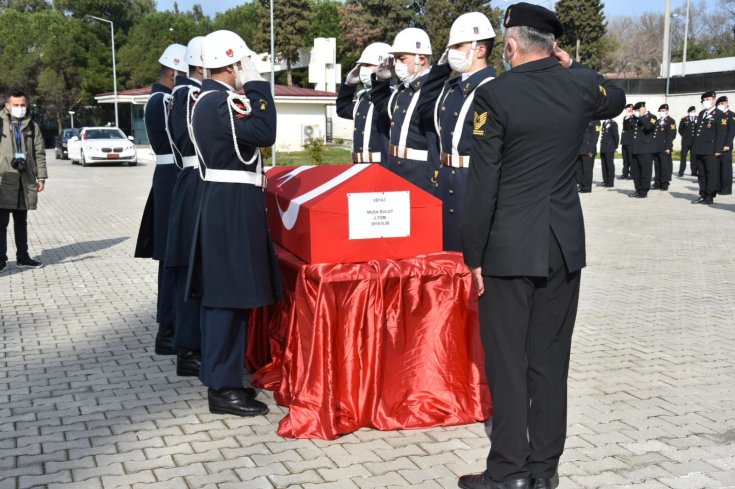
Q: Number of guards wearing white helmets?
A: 6